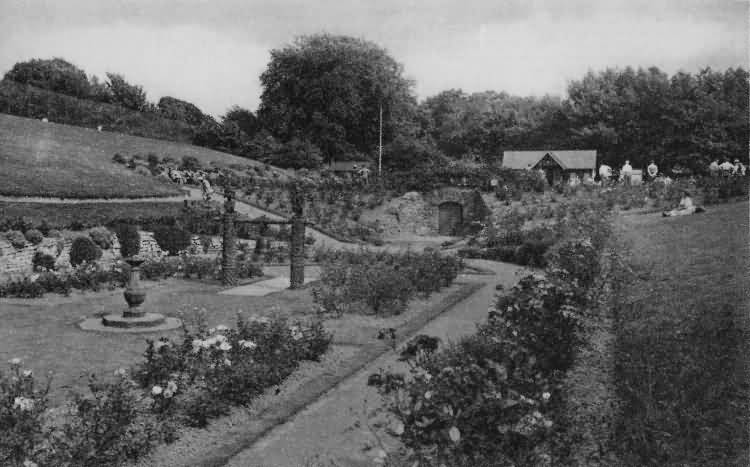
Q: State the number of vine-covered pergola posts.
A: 2